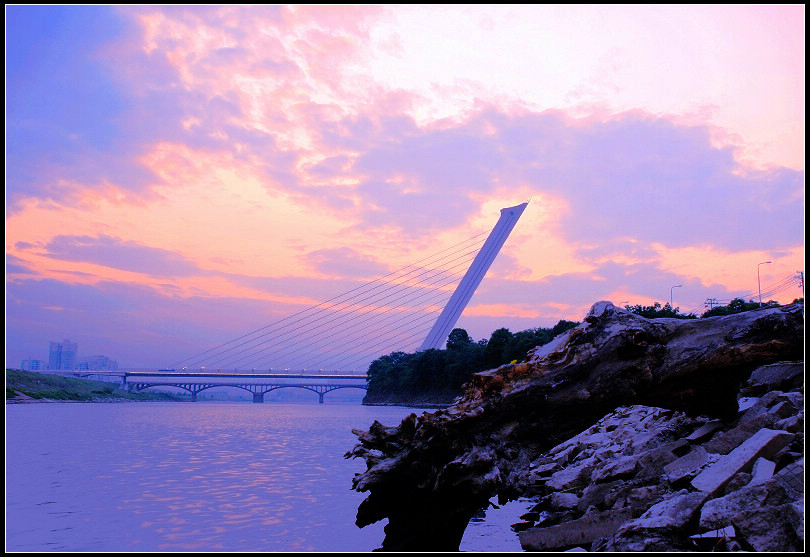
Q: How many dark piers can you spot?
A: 3